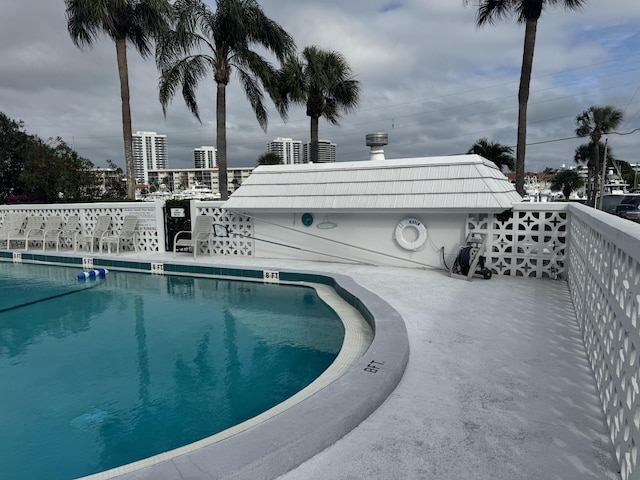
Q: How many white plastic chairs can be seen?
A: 7